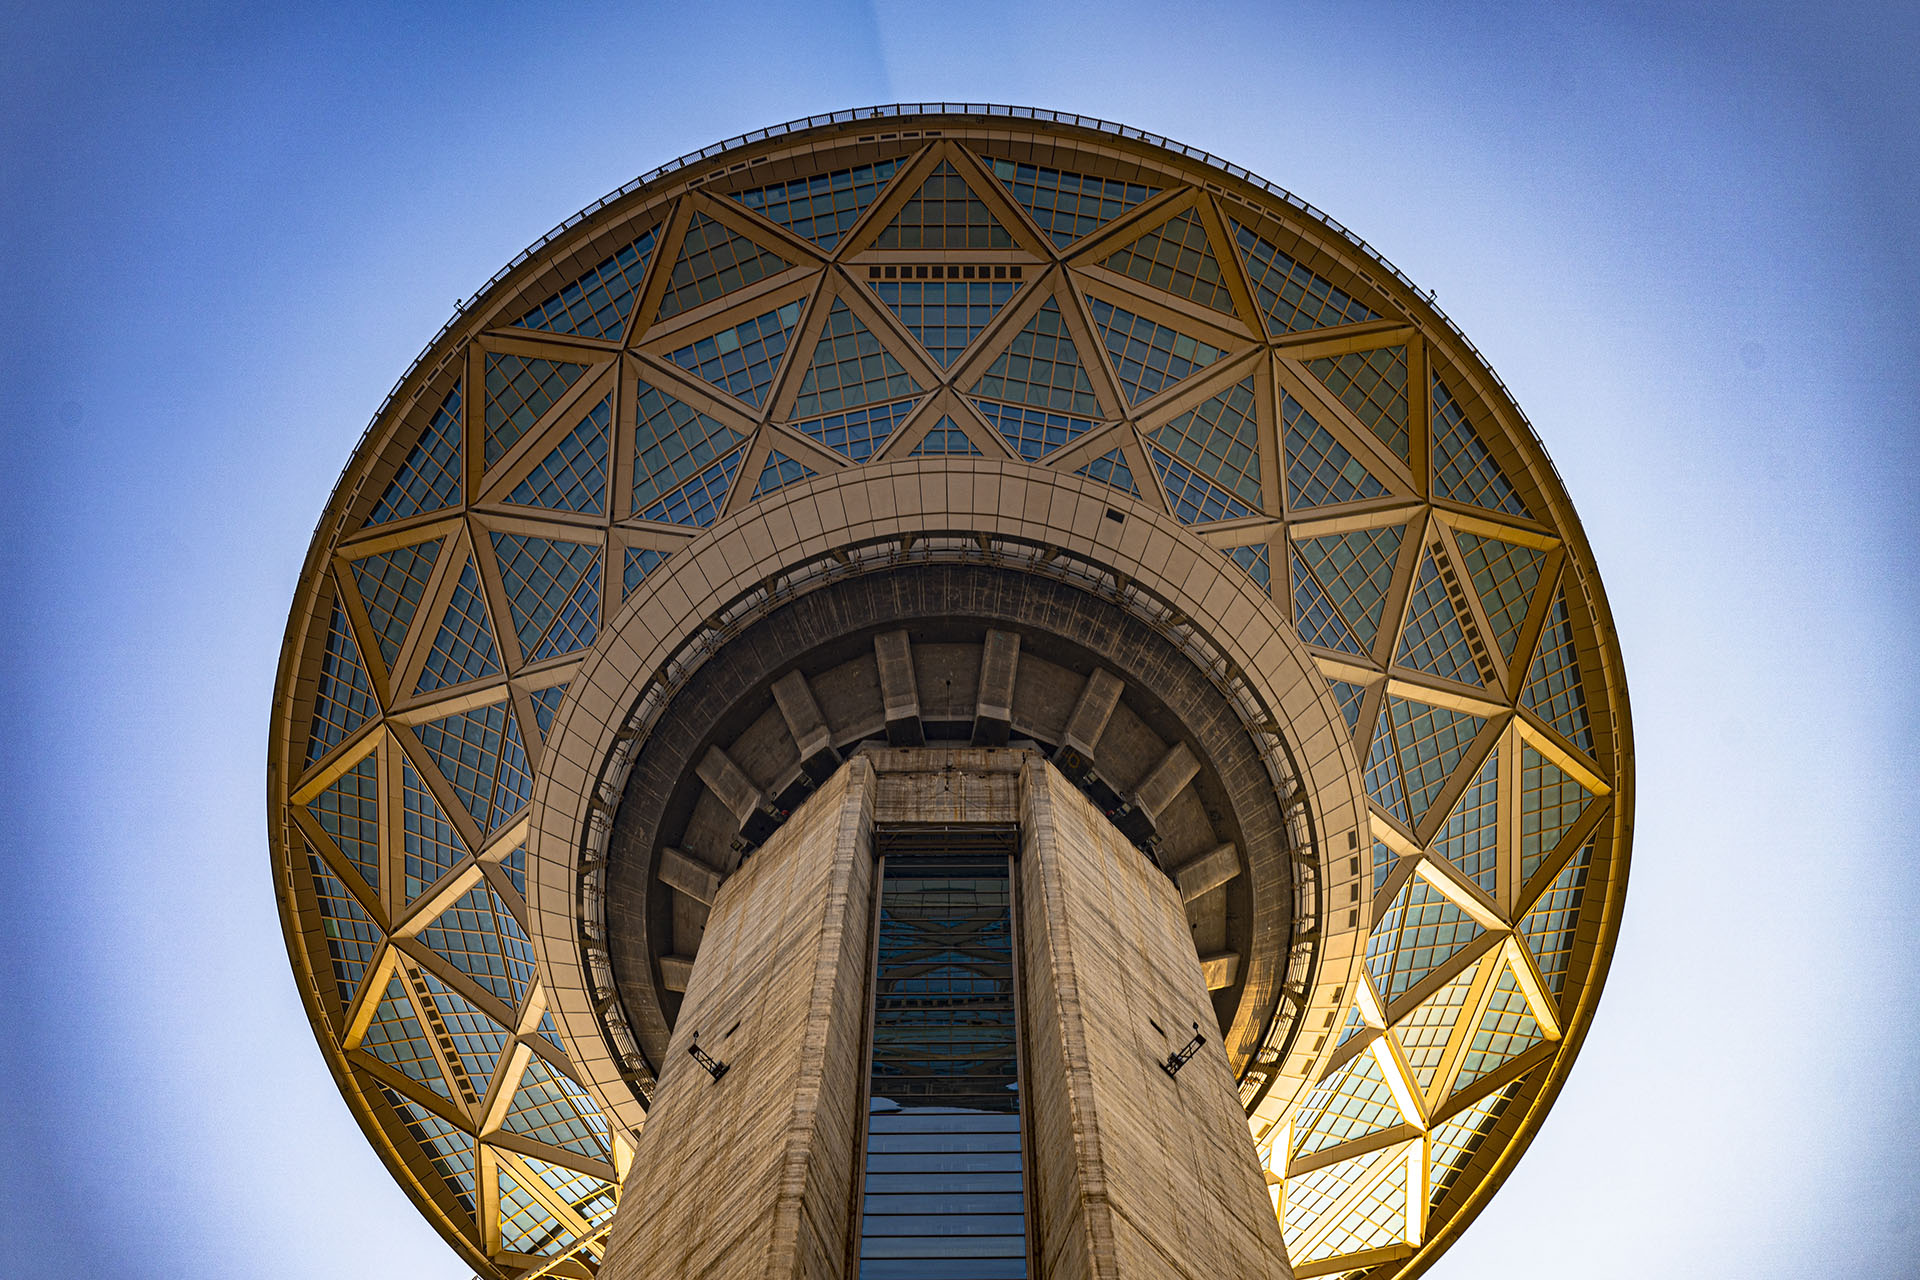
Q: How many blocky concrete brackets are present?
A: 10